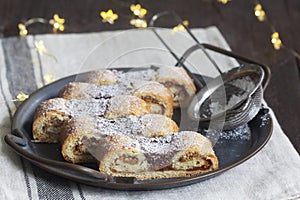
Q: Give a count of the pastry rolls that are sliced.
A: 5